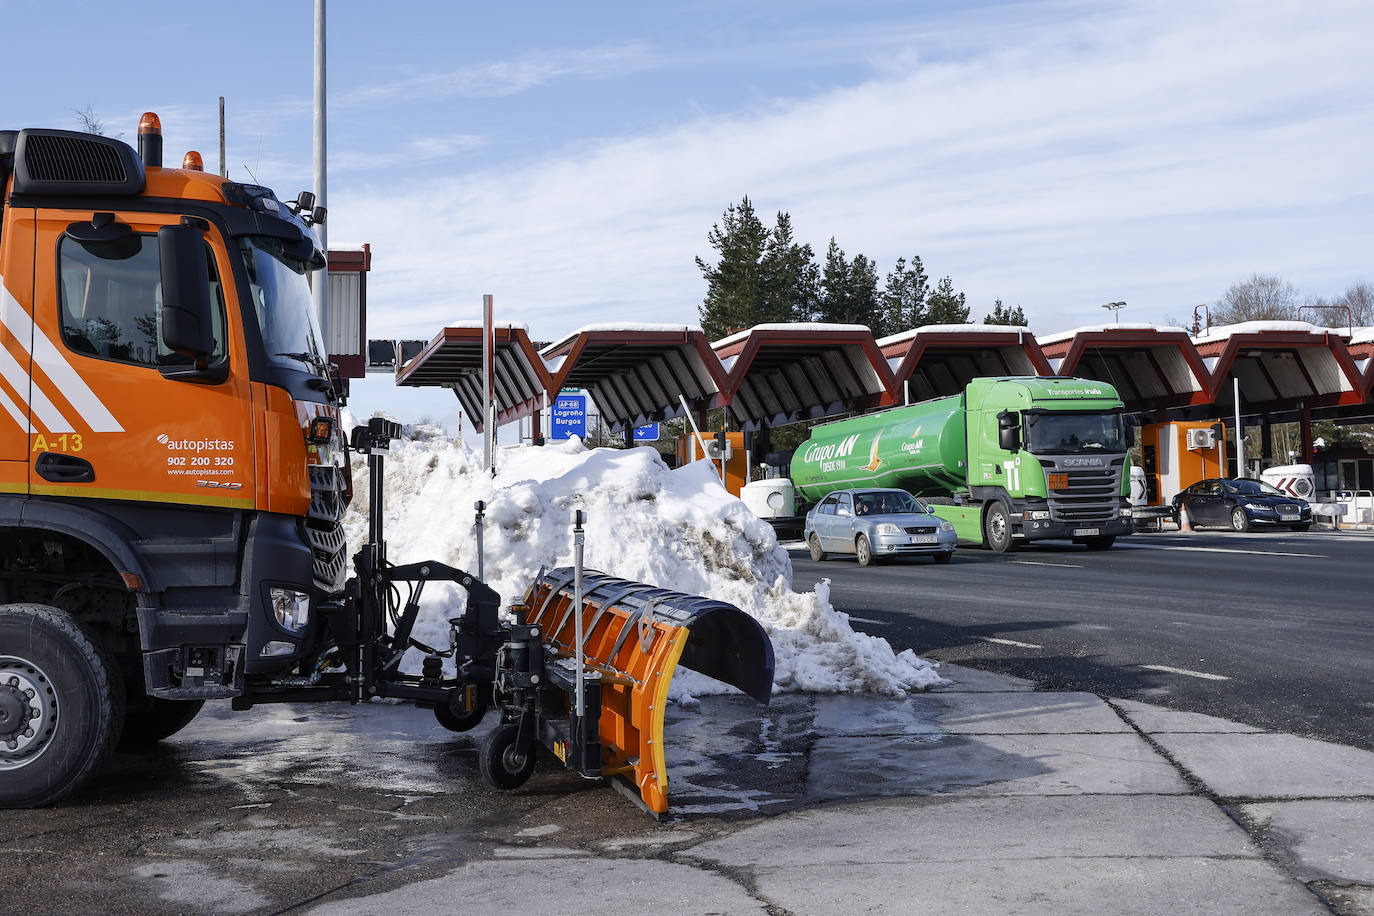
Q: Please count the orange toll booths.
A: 2